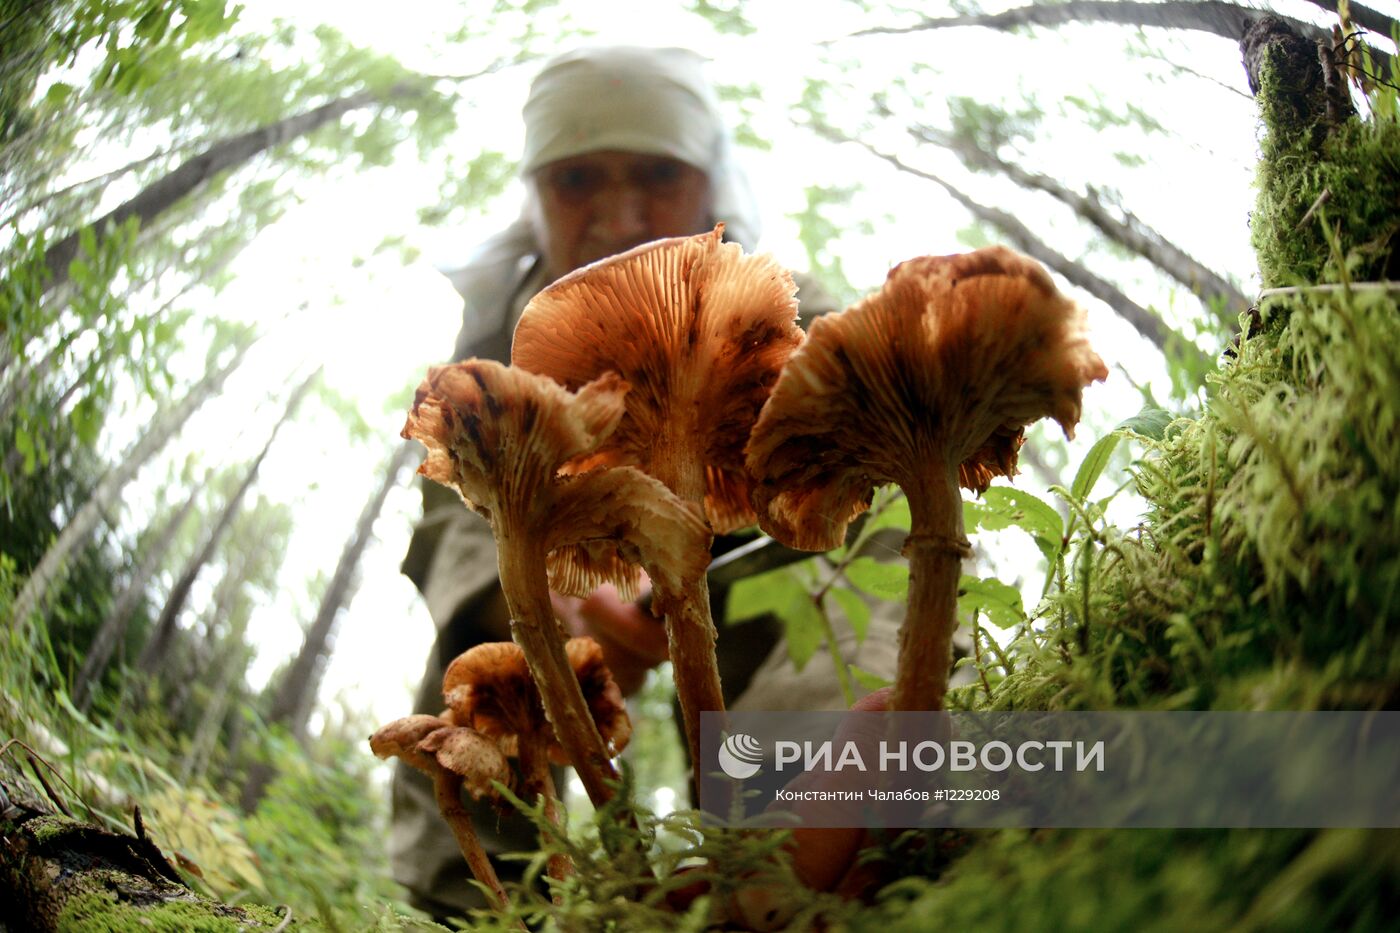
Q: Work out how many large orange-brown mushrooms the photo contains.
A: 3